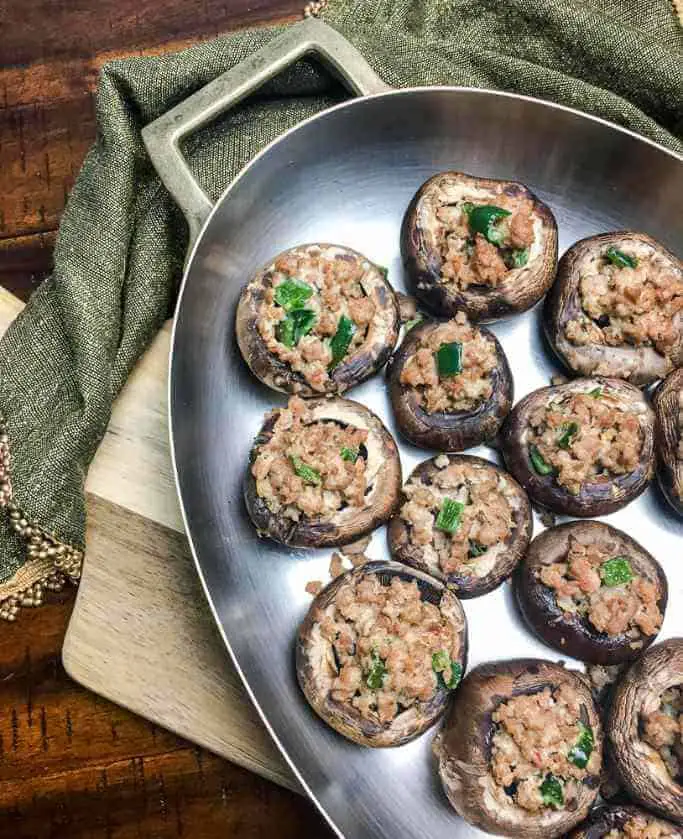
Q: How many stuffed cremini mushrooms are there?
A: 13